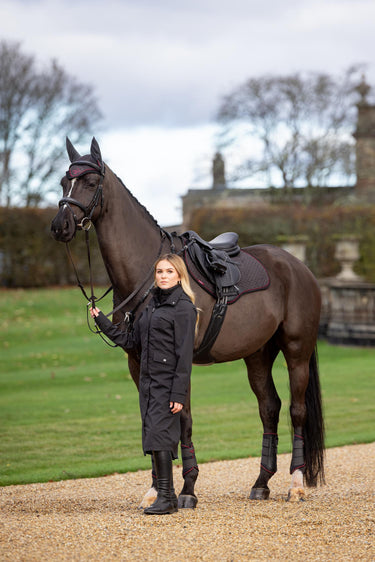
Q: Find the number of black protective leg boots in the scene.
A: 4